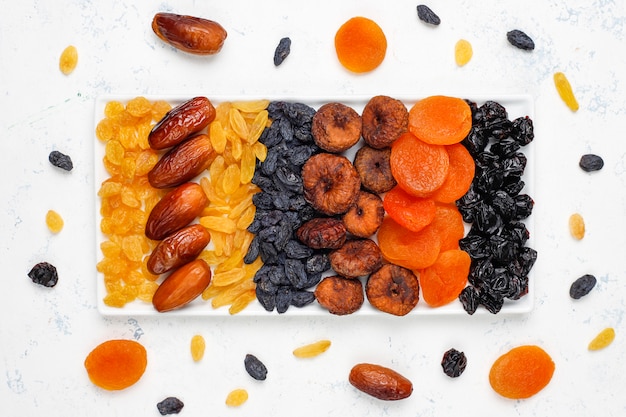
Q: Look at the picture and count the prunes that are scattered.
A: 2